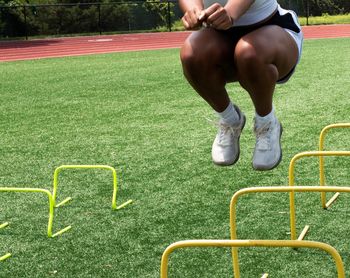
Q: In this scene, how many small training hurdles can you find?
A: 6